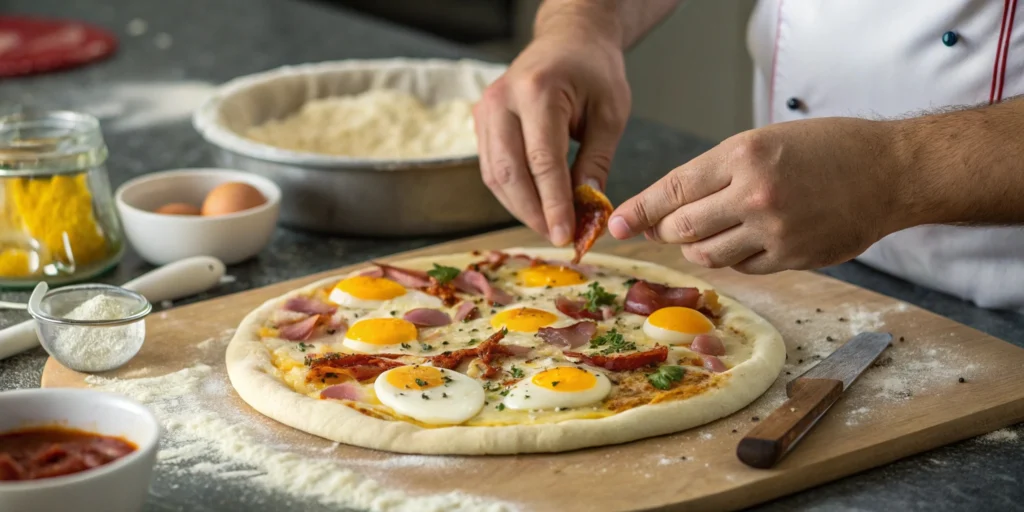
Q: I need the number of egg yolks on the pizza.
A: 7